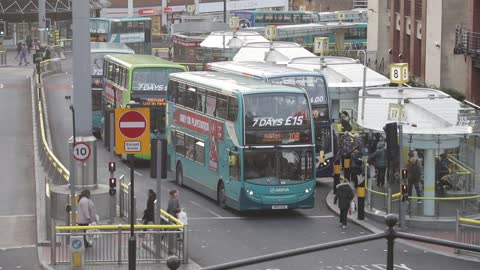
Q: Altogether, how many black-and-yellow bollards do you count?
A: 3